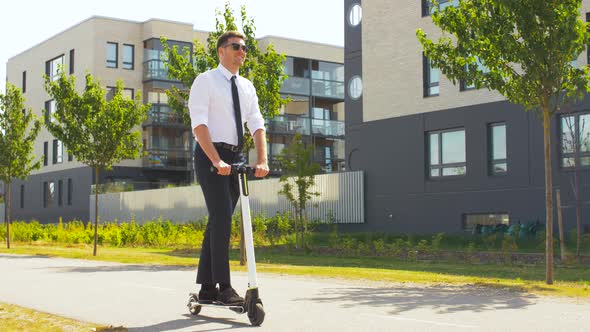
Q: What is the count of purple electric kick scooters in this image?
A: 0